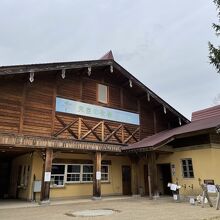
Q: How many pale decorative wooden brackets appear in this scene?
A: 8